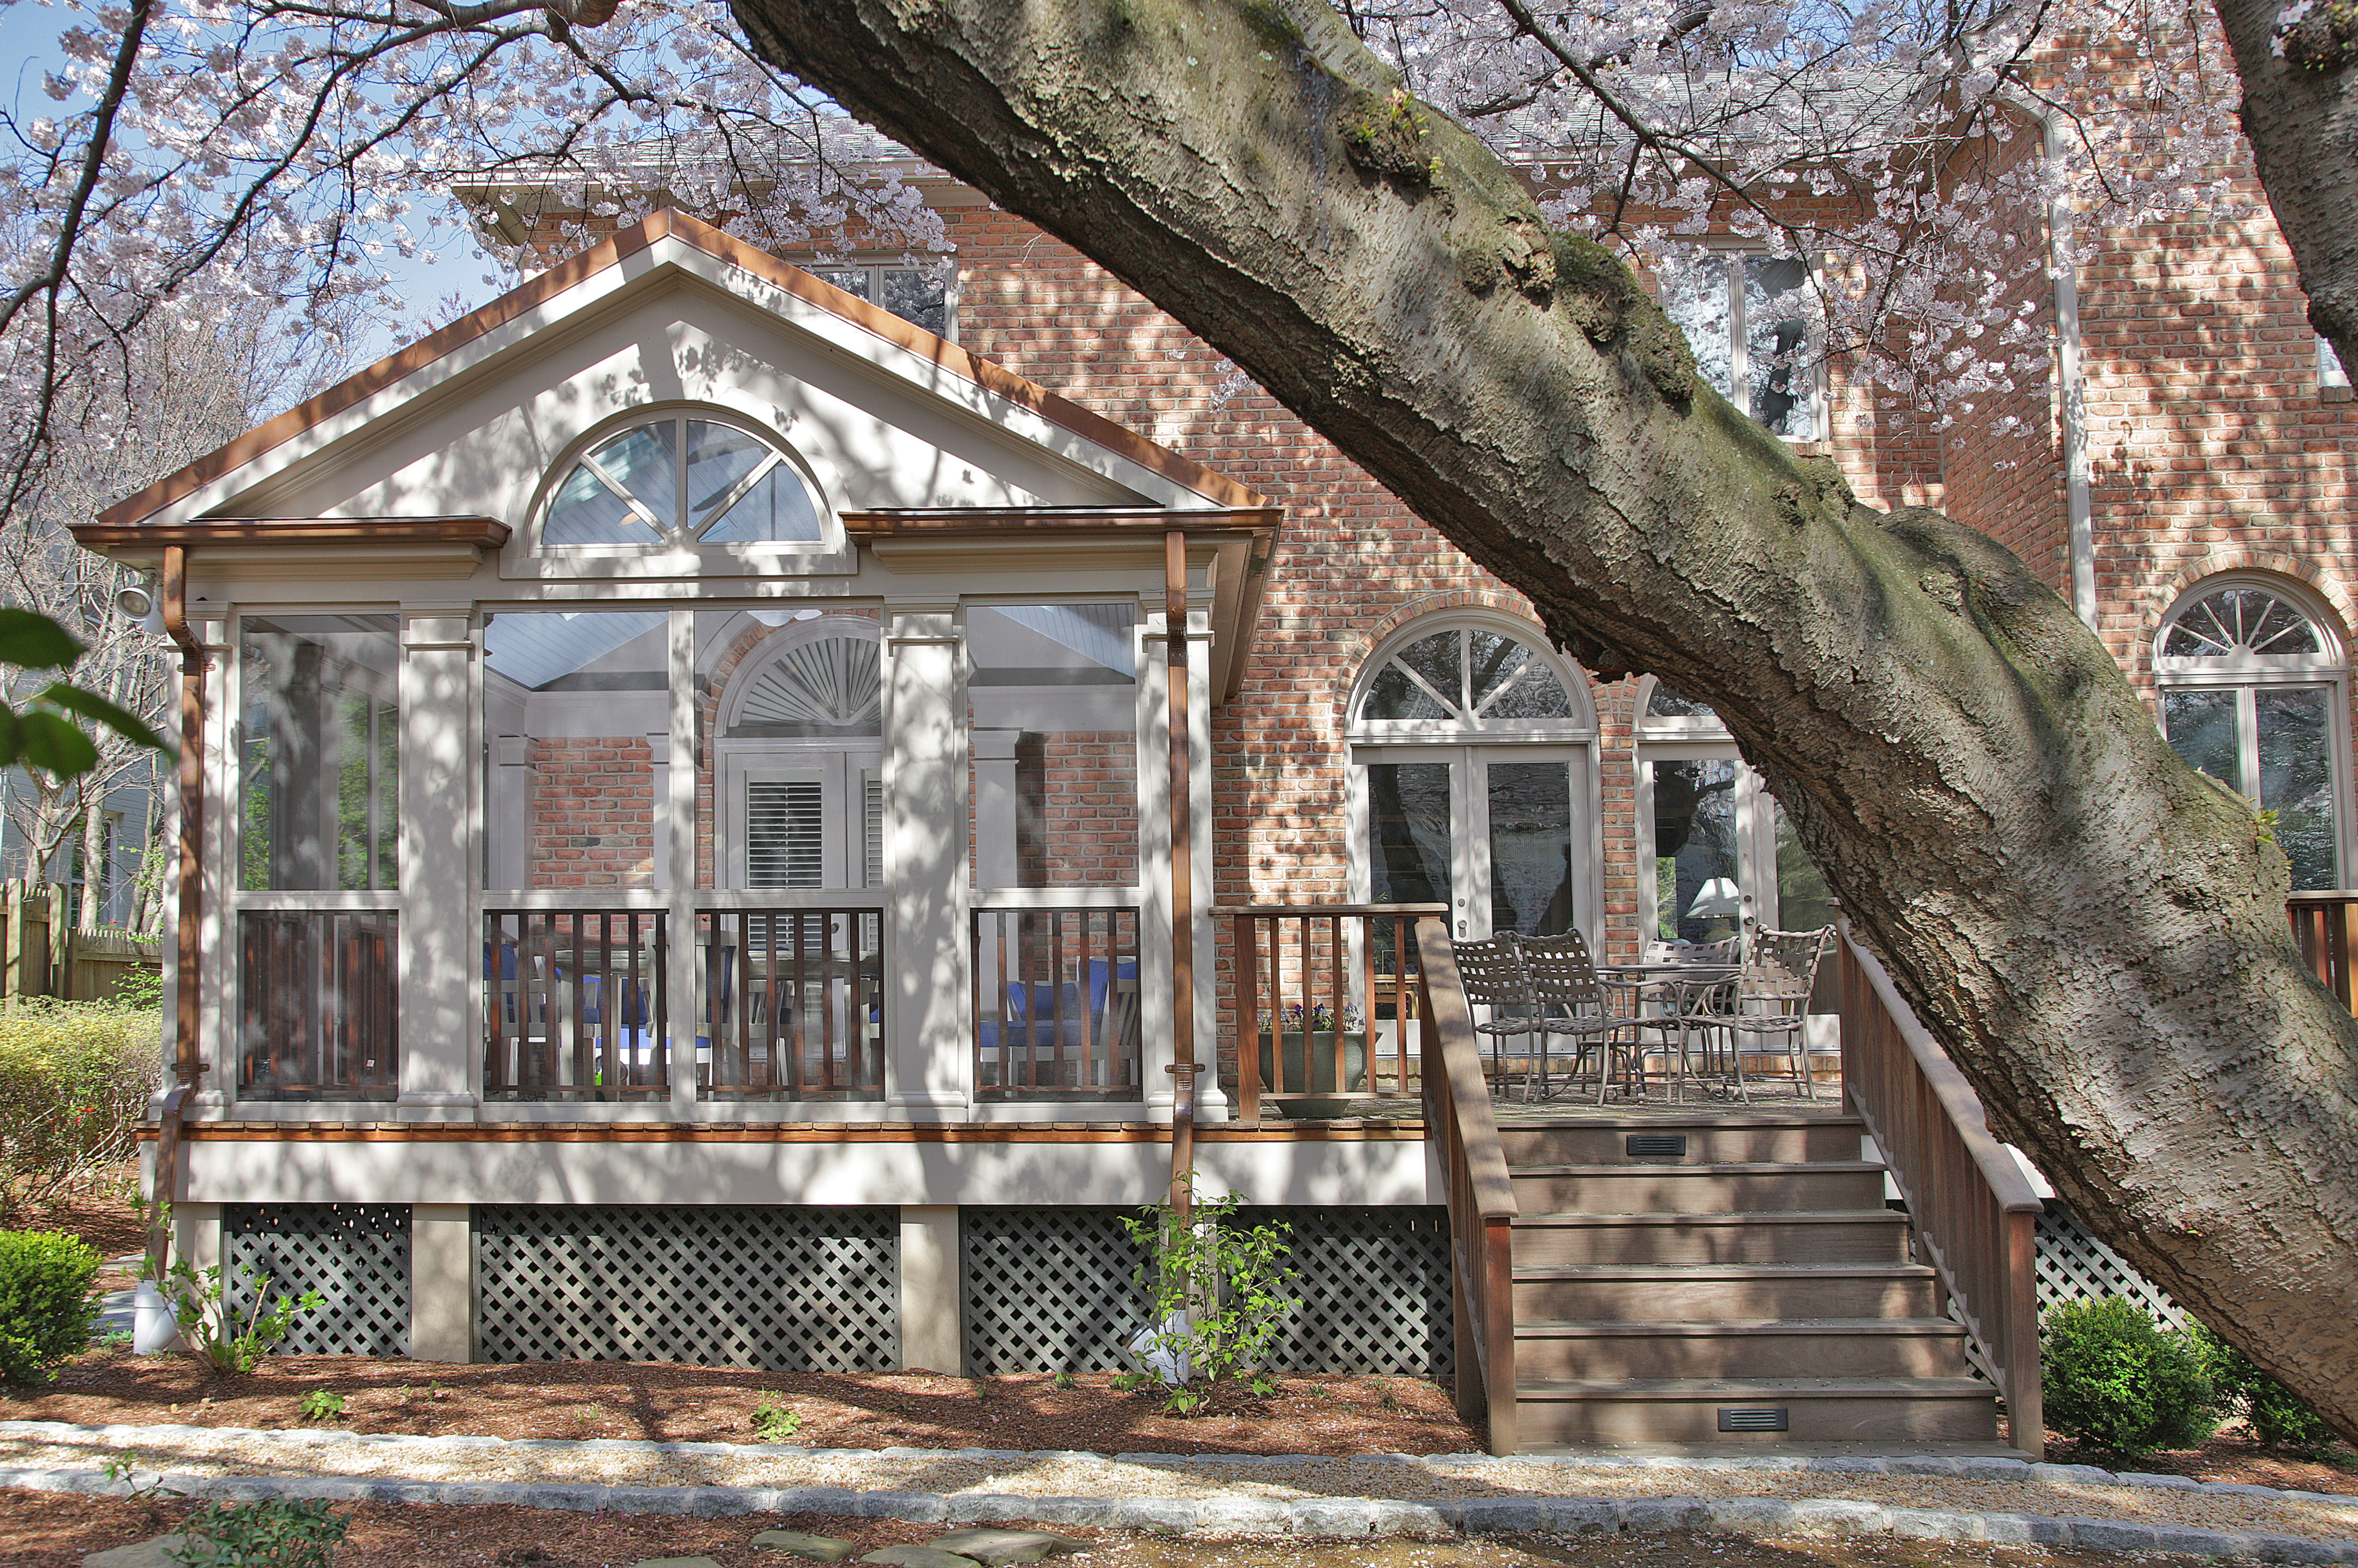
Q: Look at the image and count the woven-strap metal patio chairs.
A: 4